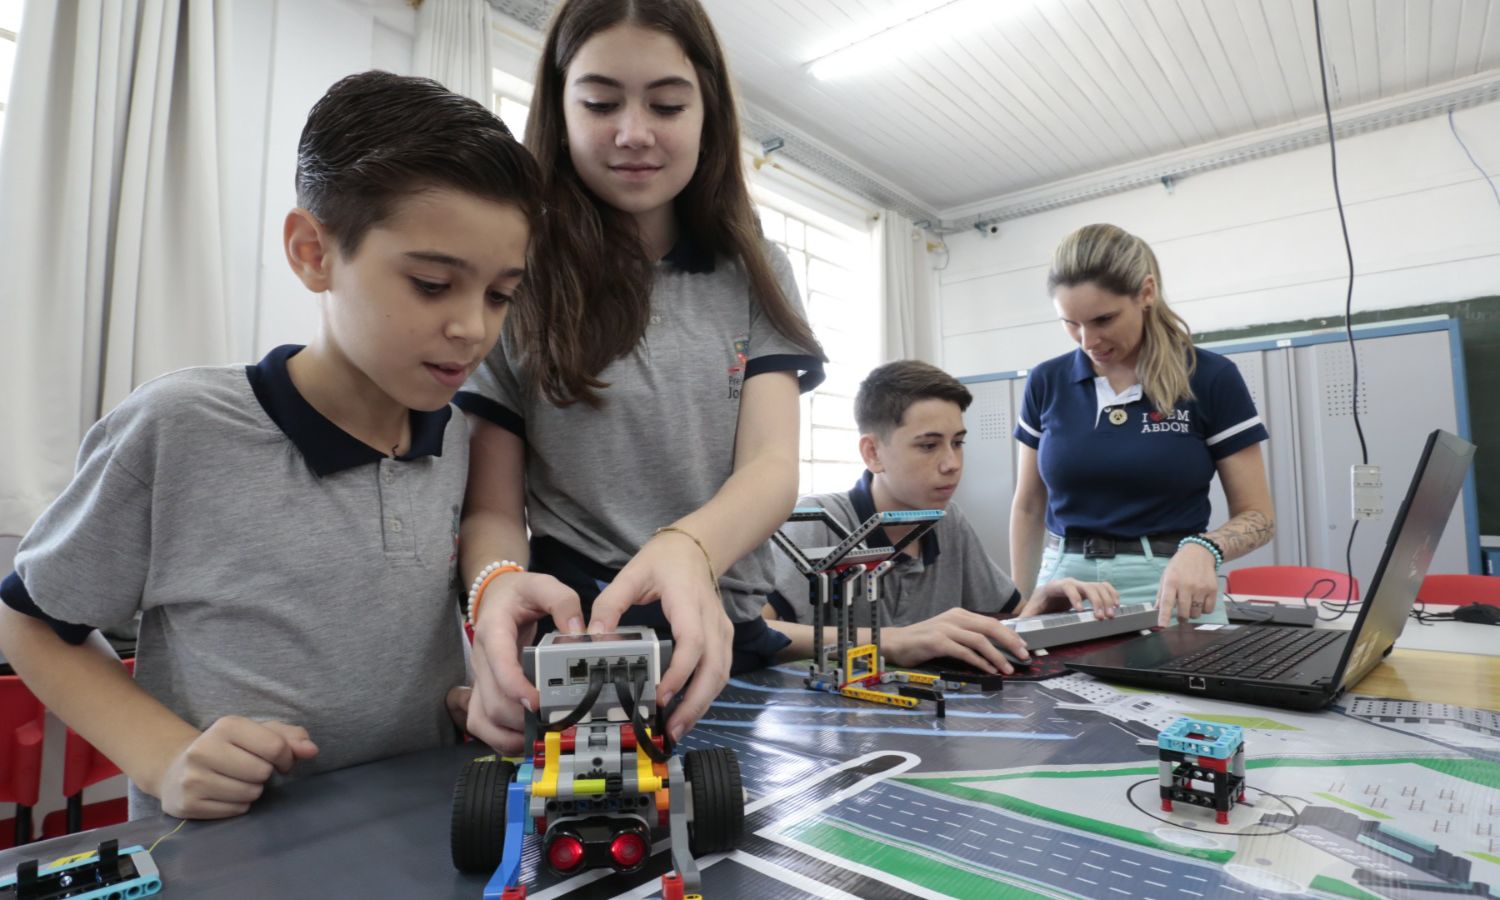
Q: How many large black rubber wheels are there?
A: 2